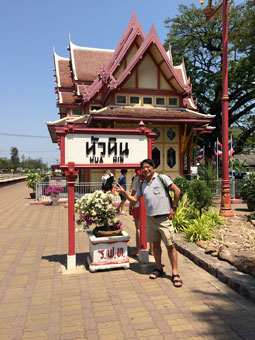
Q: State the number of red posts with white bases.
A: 2